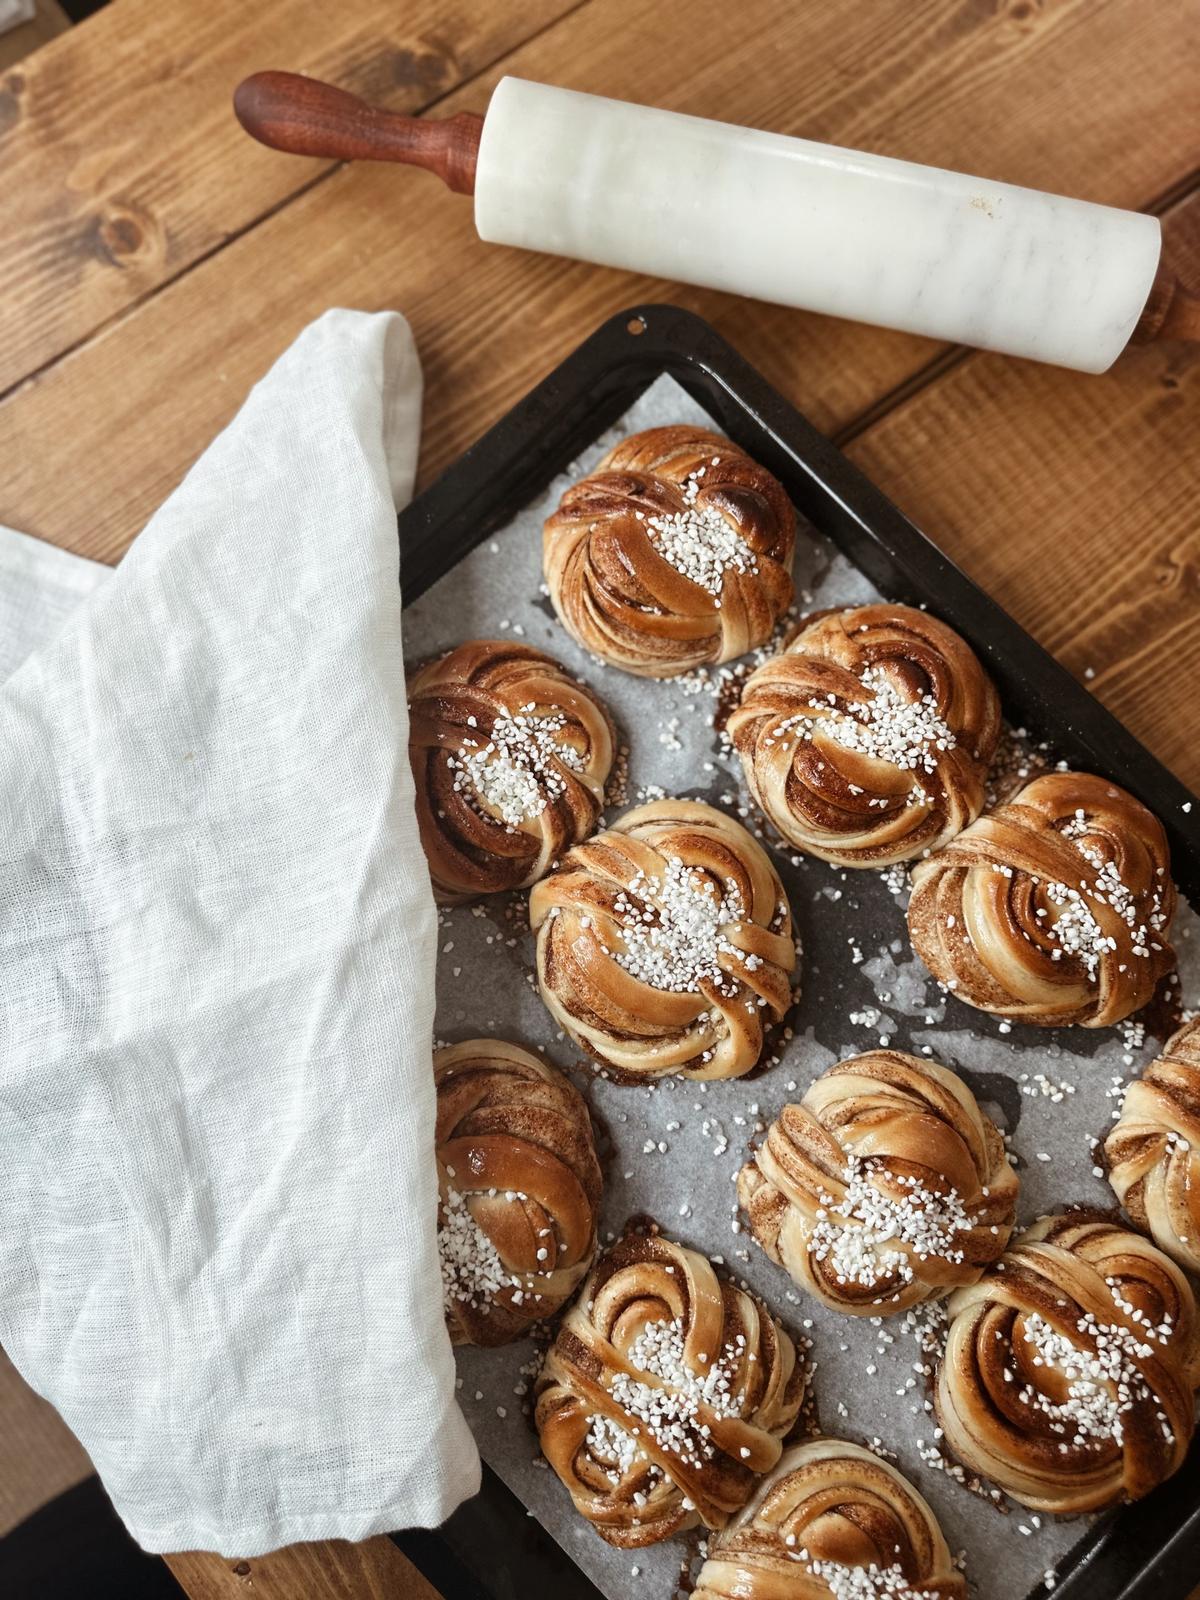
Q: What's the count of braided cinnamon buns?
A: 11